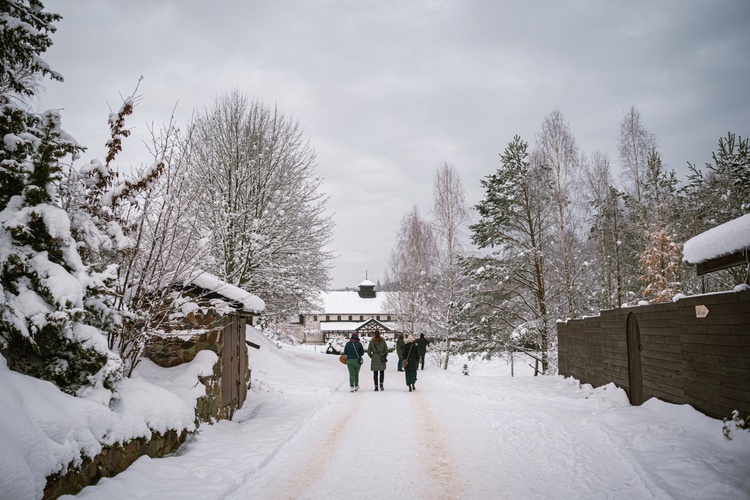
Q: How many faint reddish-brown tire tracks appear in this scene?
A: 2